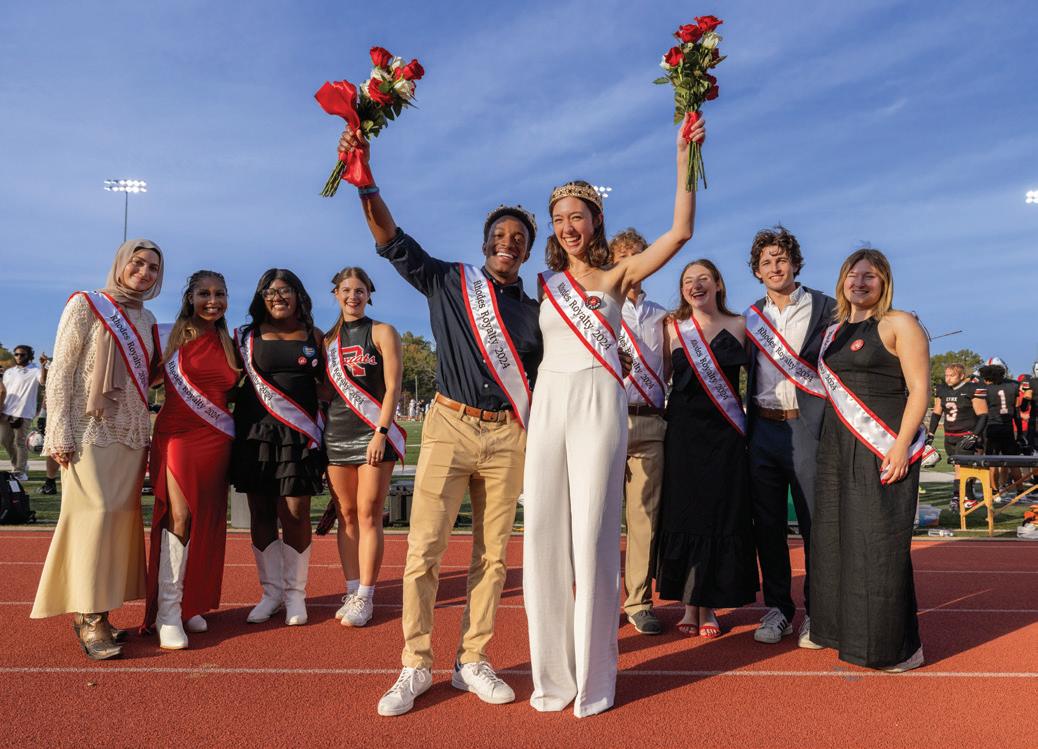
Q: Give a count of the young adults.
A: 10